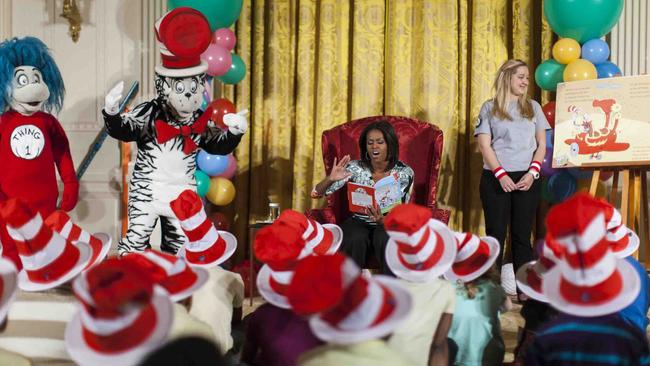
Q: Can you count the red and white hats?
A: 15